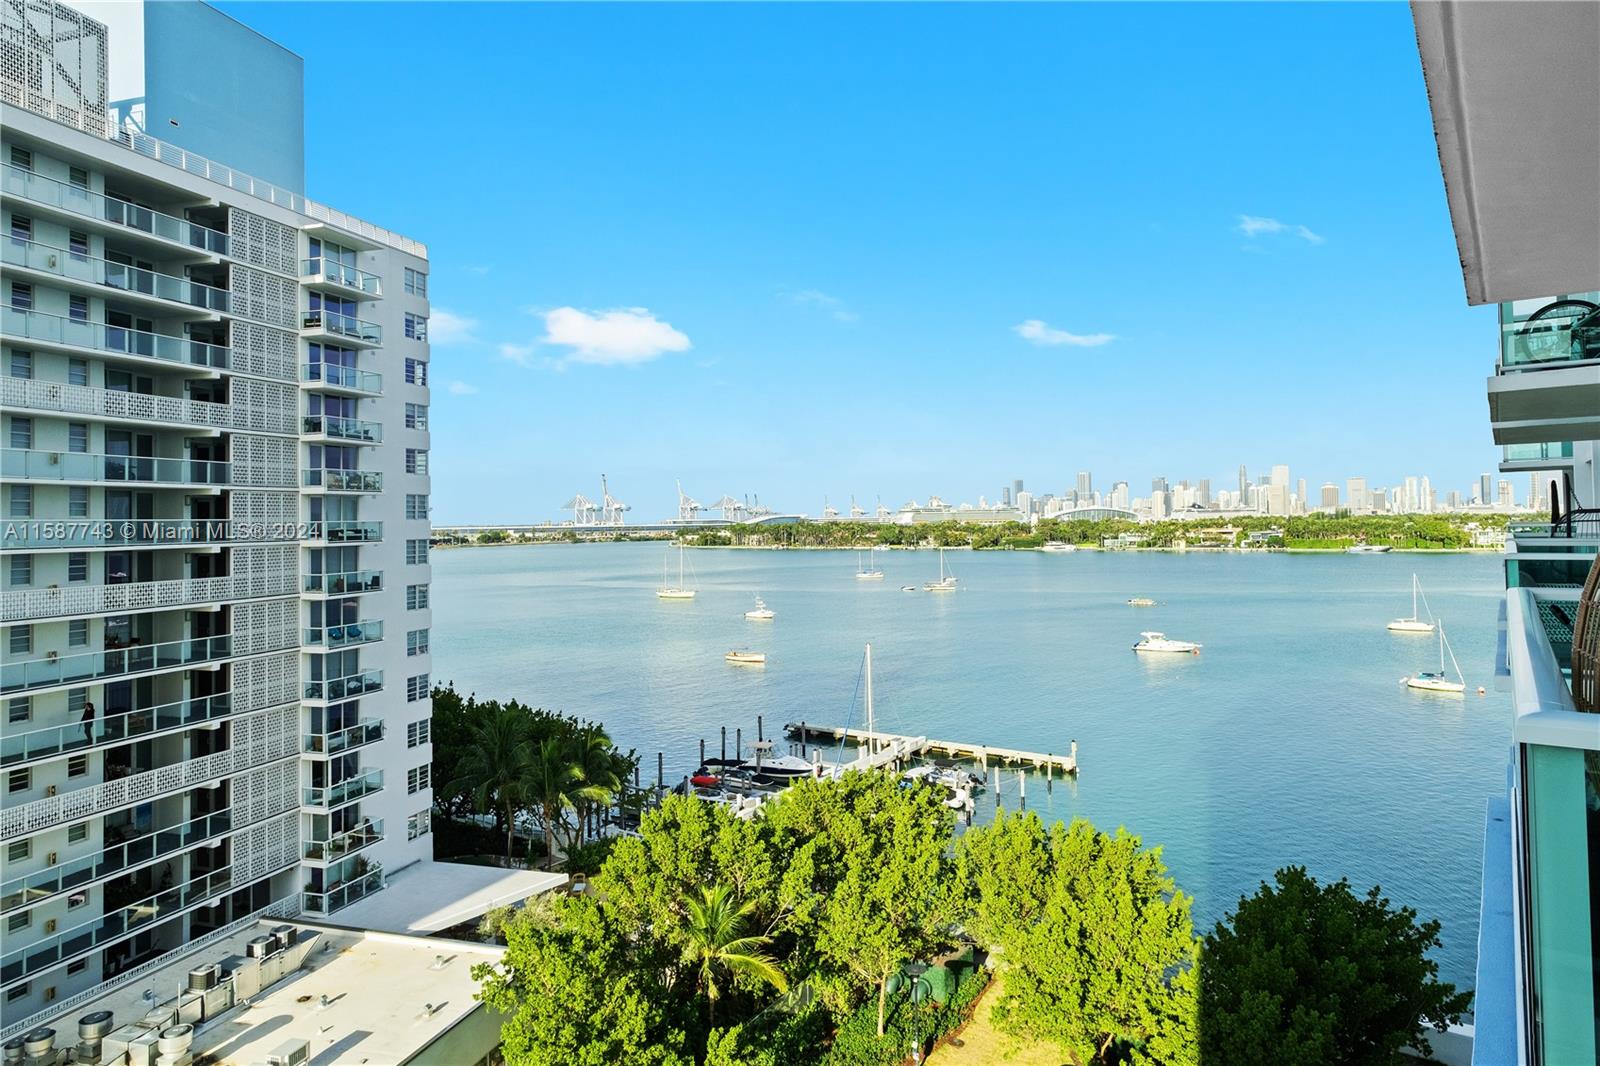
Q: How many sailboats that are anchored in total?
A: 5